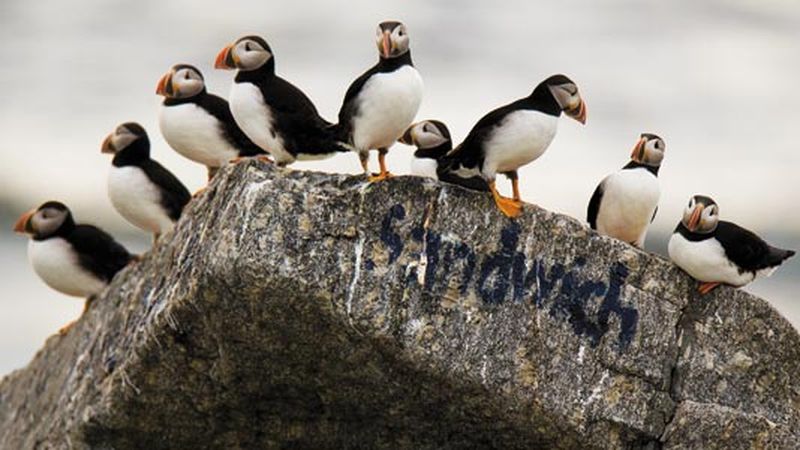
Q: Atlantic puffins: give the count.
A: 9